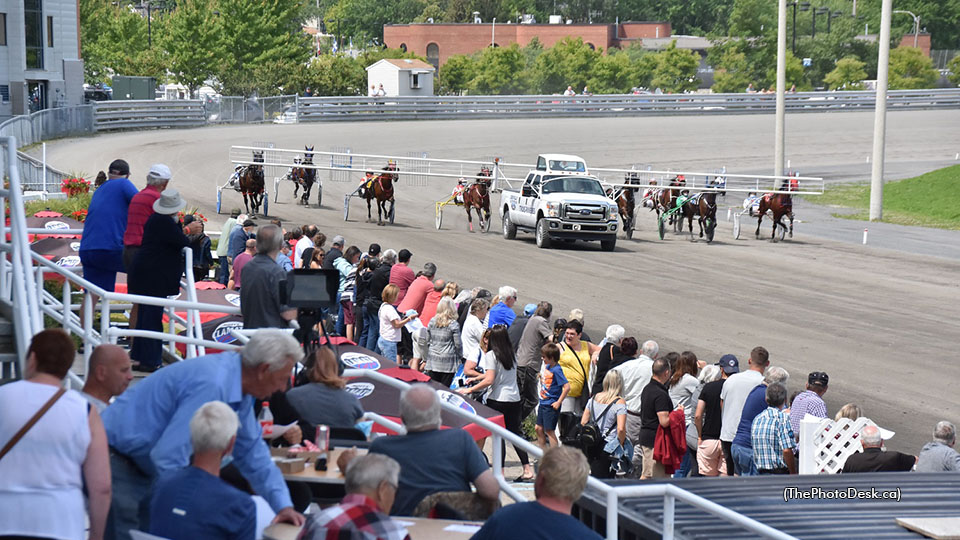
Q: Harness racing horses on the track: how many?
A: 8